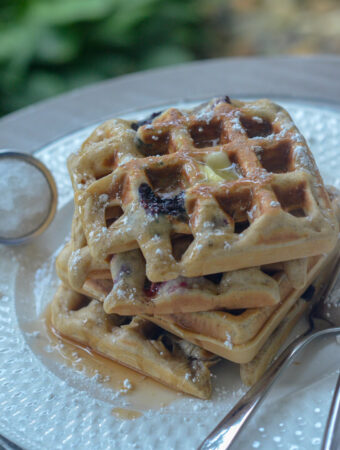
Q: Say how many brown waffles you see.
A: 4